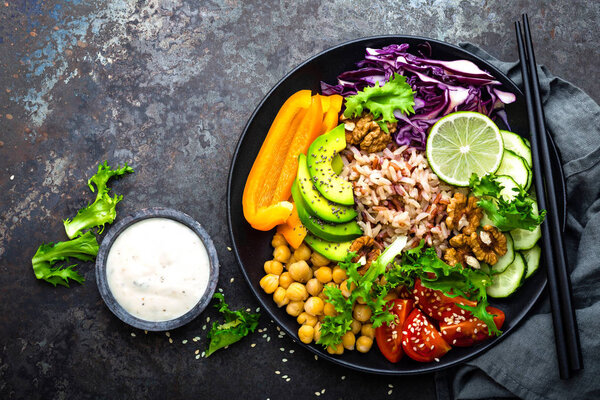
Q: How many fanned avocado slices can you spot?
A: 4